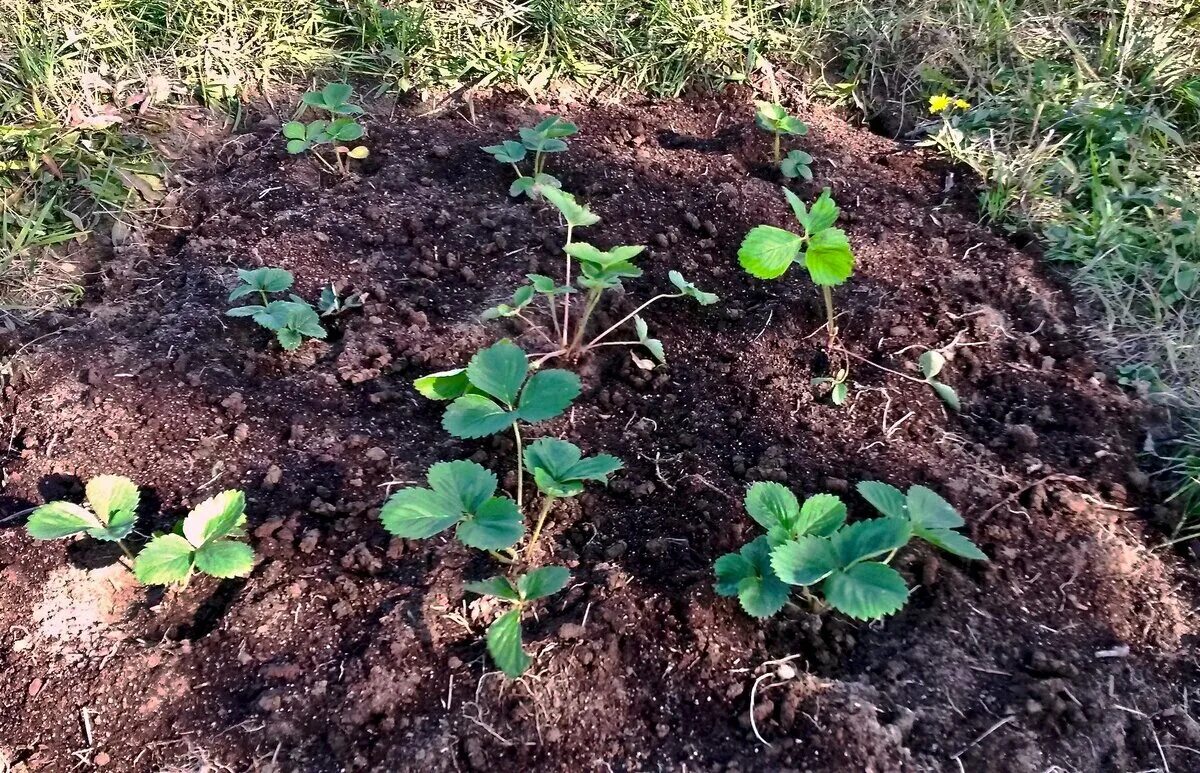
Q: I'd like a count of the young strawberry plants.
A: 9